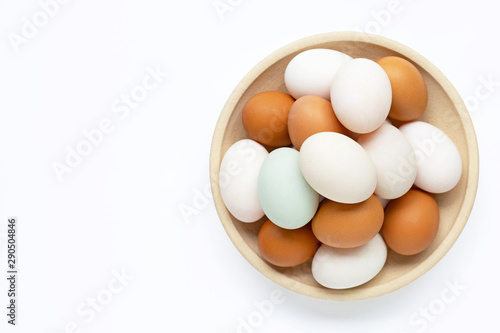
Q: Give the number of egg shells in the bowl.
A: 14